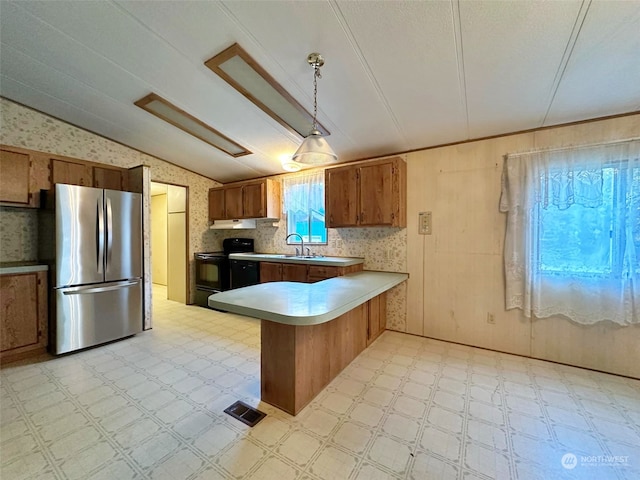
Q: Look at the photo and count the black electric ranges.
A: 1